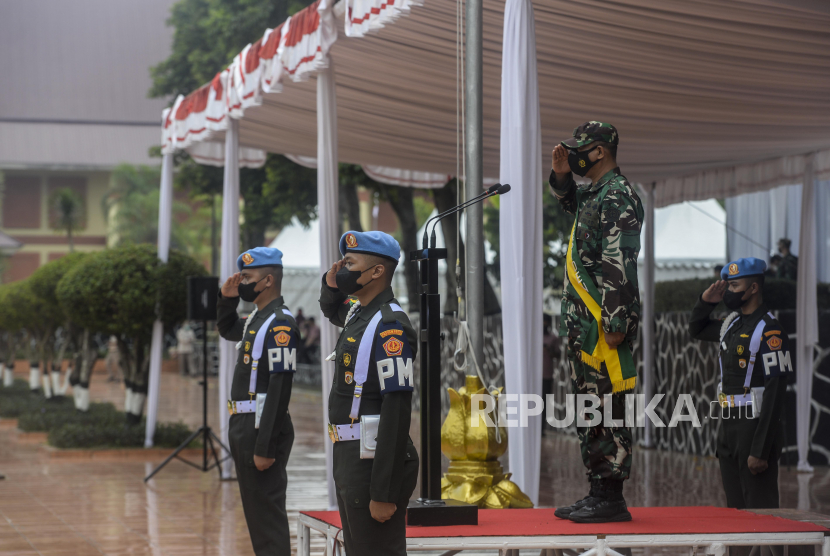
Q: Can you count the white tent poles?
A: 6